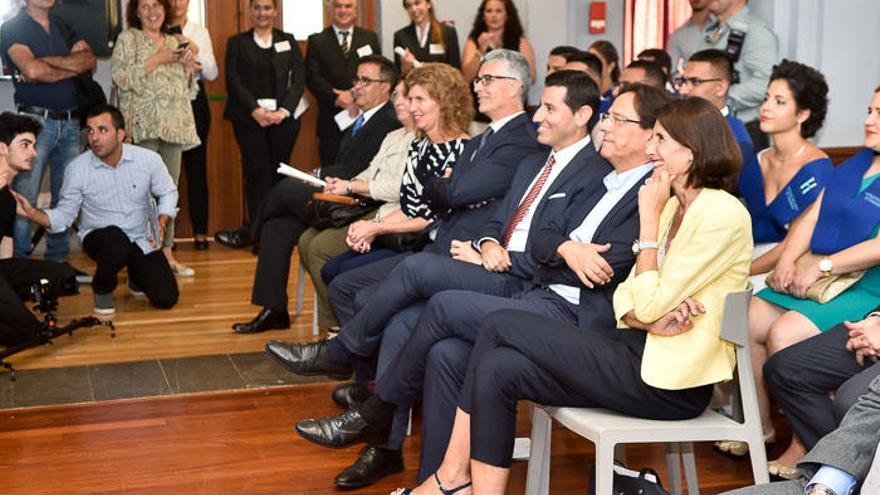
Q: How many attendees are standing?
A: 9